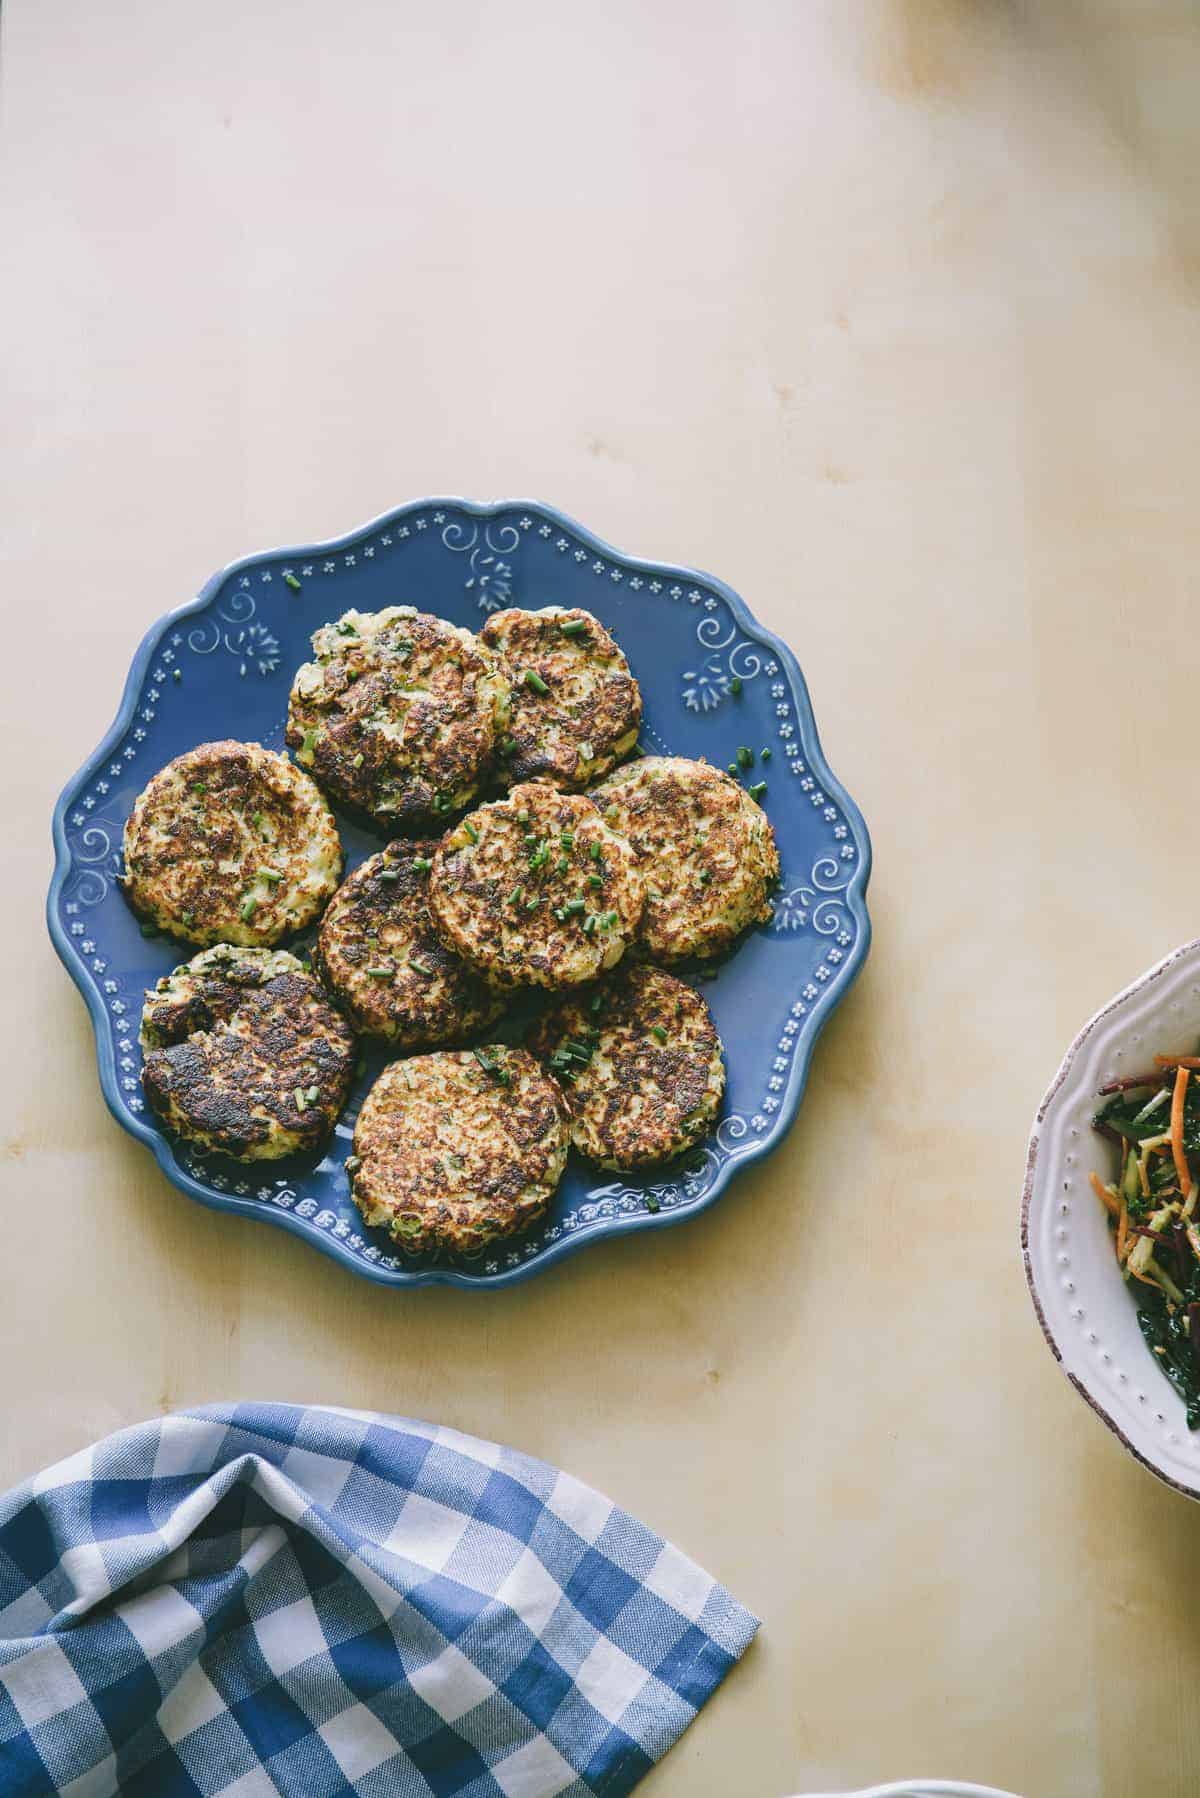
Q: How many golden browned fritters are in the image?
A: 9